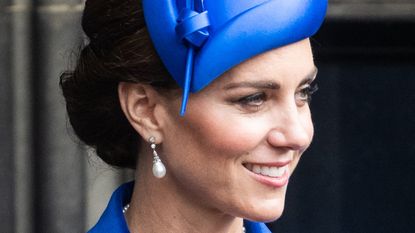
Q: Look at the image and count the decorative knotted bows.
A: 1